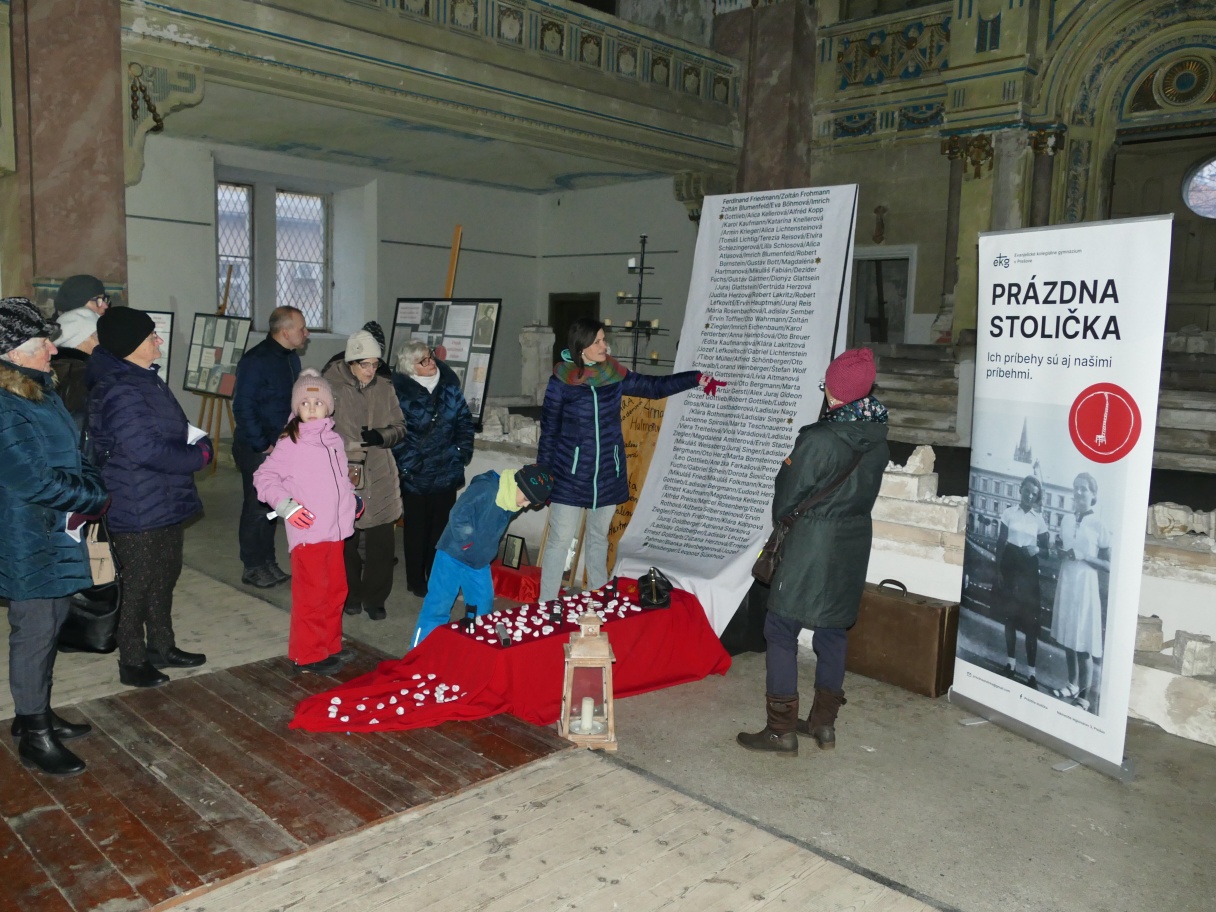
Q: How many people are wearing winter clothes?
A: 12